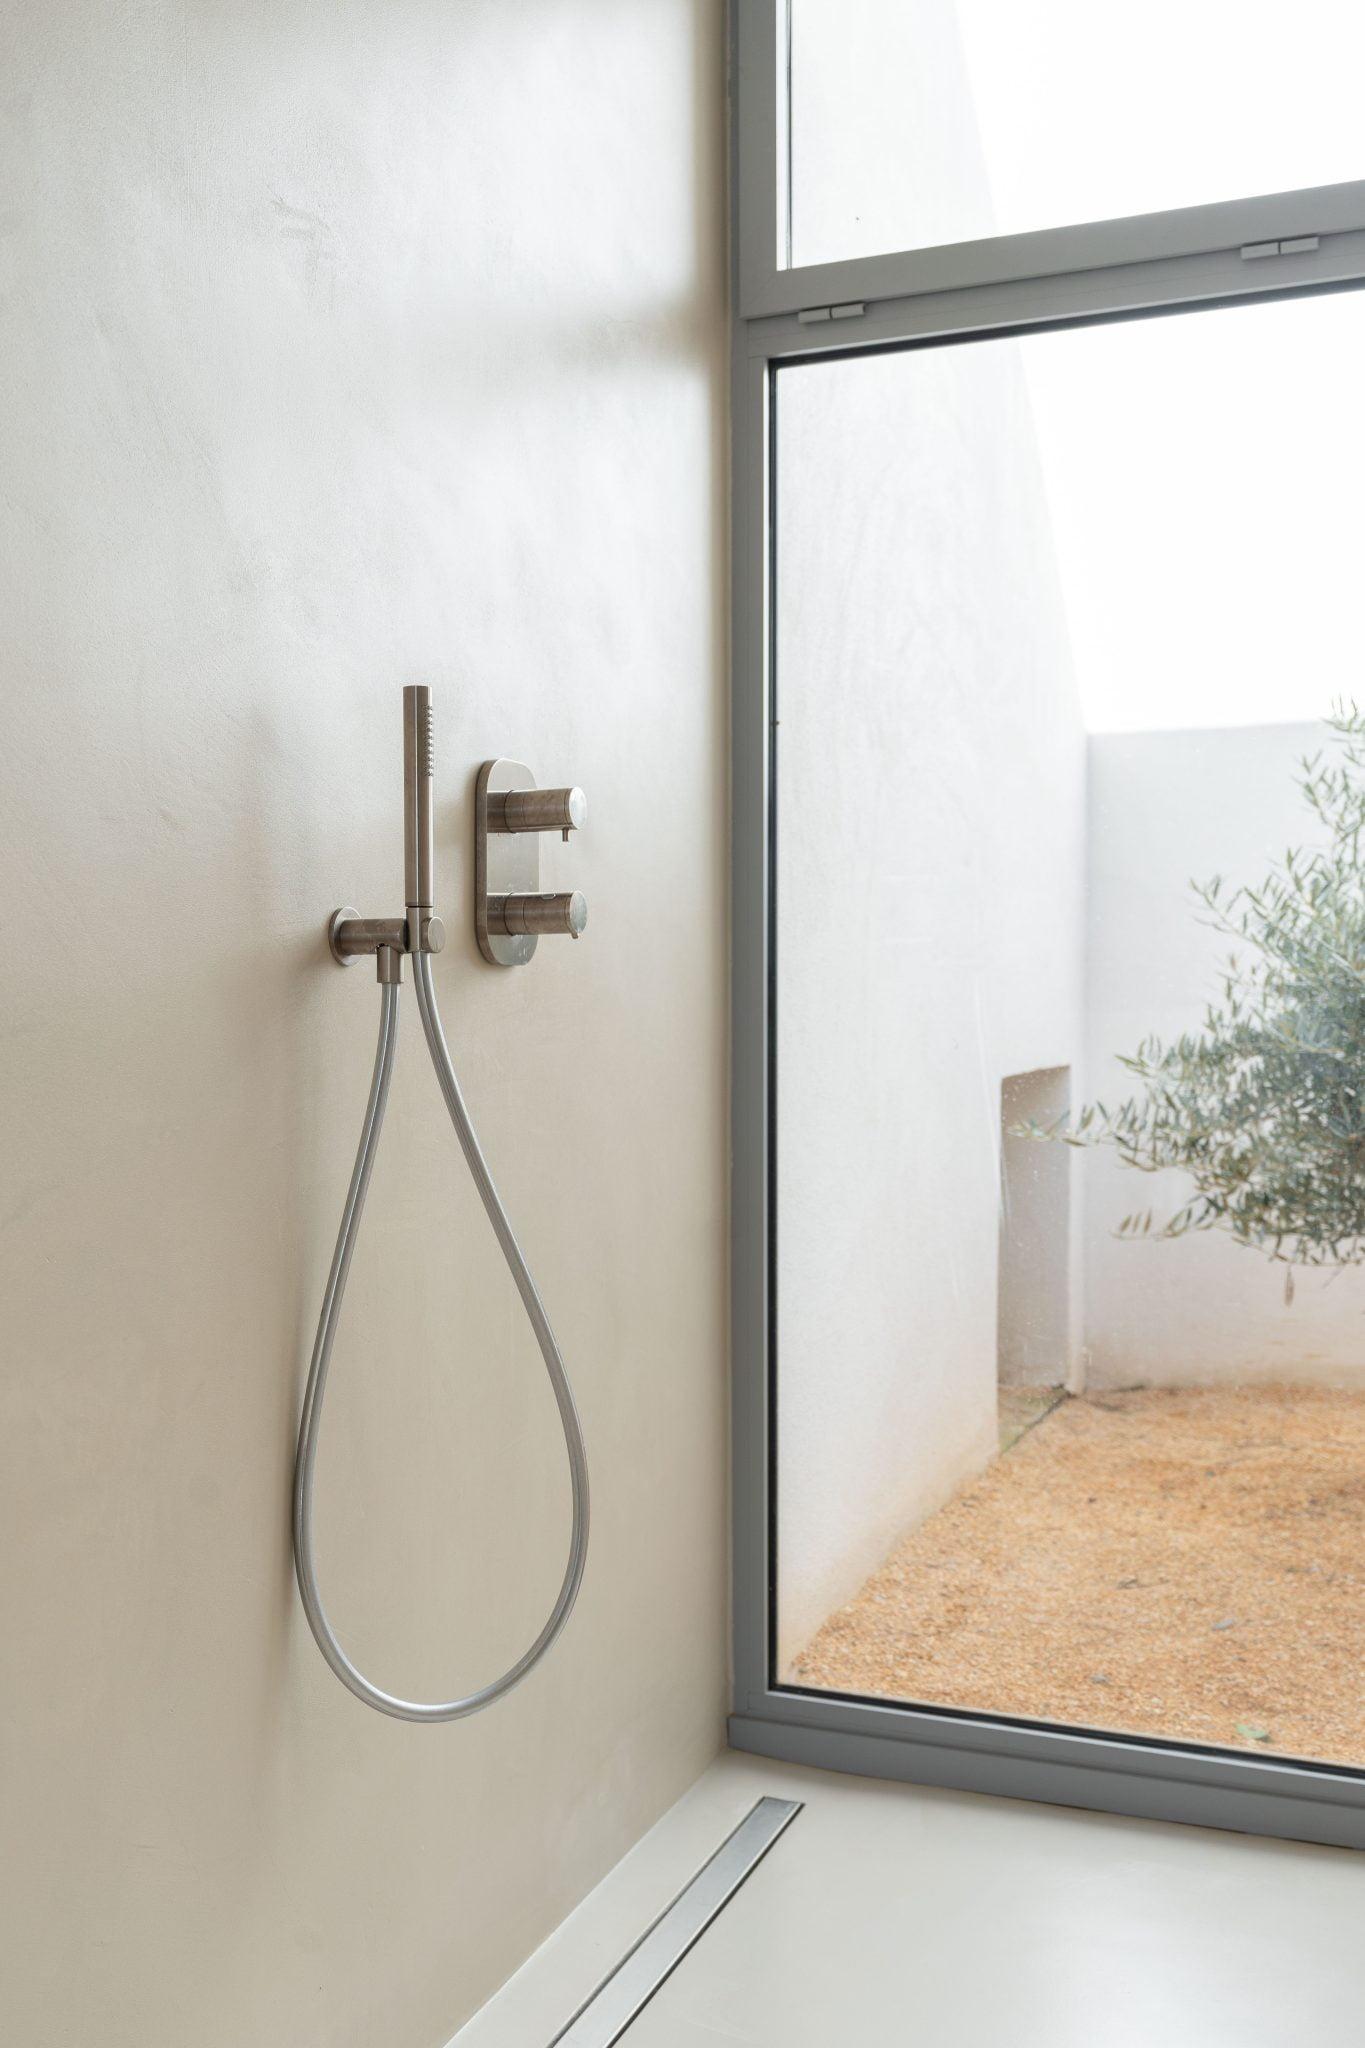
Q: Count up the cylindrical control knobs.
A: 2